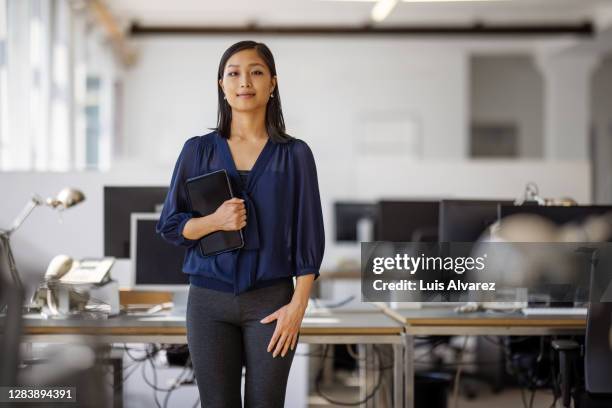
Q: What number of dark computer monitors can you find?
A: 6